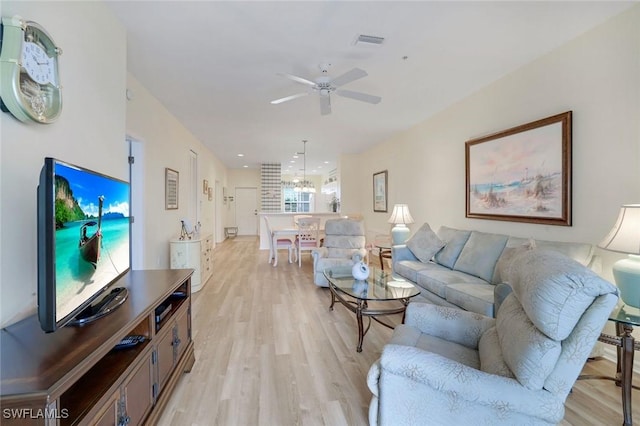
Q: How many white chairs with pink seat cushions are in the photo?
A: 2